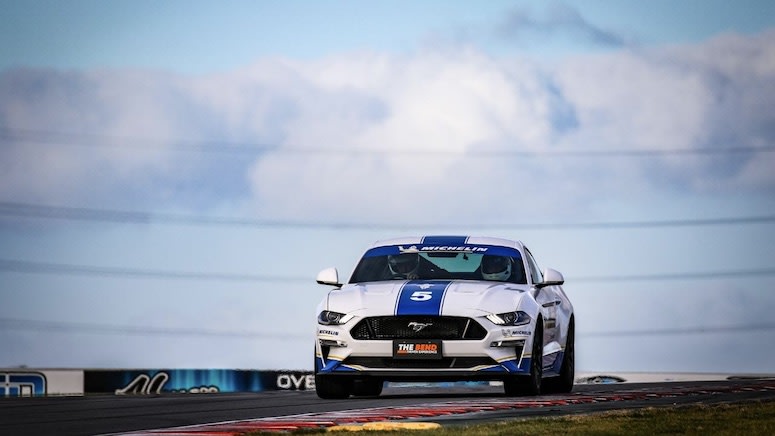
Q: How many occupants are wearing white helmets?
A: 2